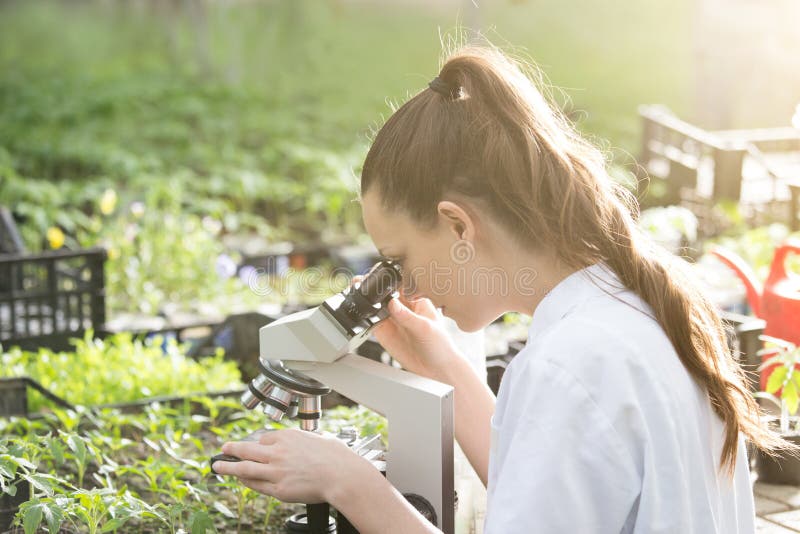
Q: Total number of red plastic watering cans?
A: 1